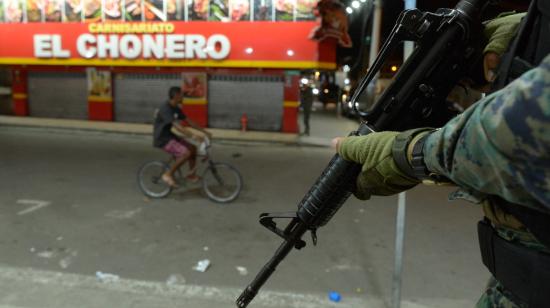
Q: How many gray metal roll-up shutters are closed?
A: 3